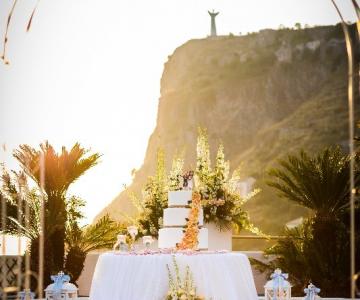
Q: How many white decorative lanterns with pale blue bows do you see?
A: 4